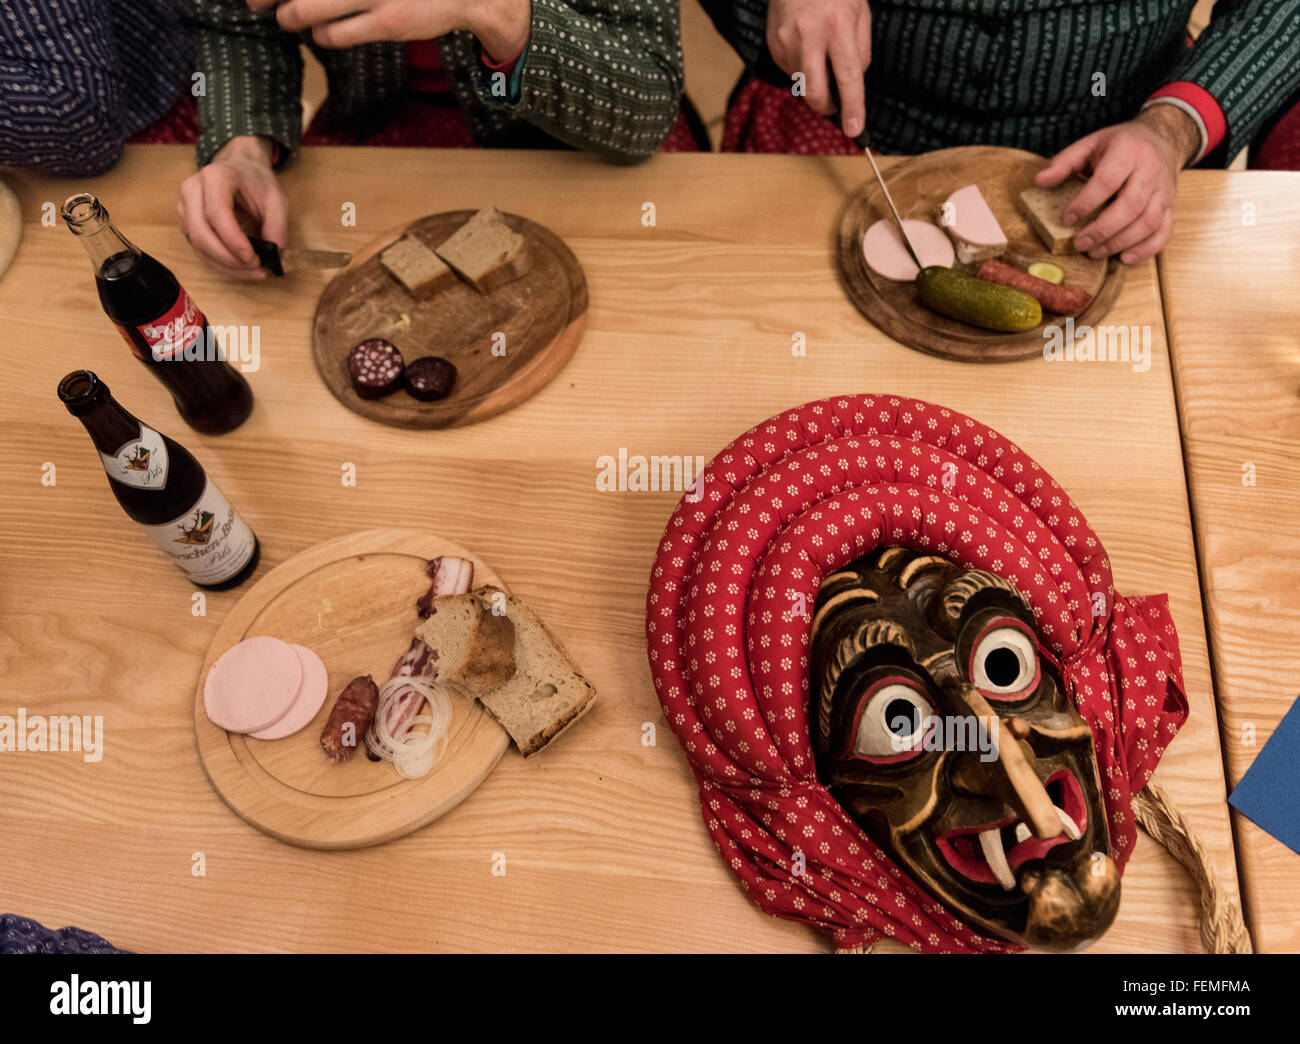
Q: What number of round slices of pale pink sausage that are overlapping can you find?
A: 2